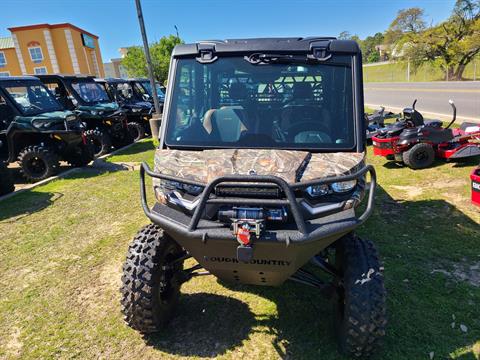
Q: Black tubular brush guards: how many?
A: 1